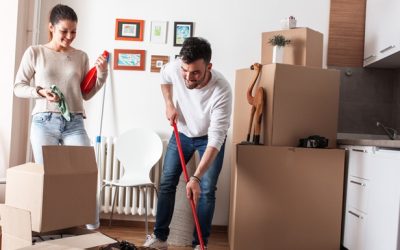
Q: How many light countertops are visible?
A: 1